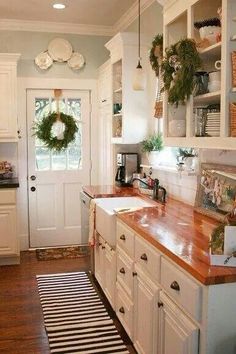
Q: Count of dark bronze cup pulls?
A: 5